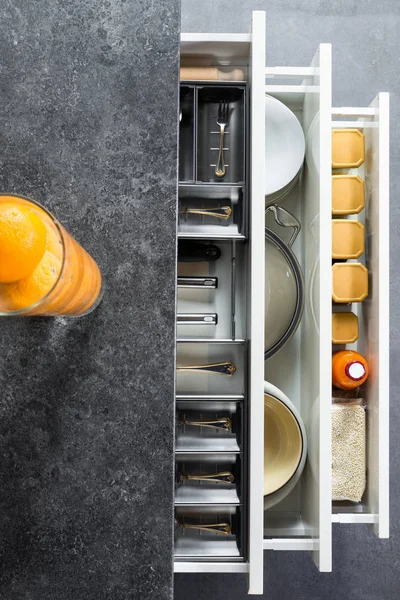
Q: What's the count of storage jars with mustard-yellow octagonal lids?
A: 5